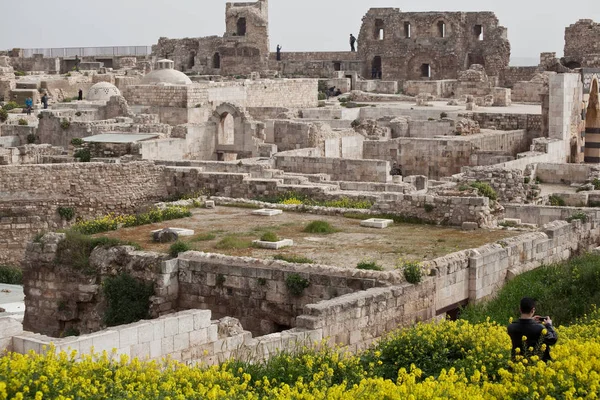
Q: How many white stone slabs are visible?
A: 4